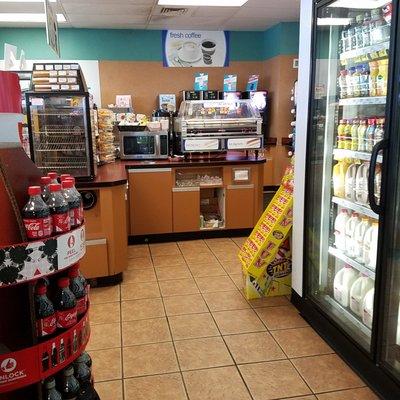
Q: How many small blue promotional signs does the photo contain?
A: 3